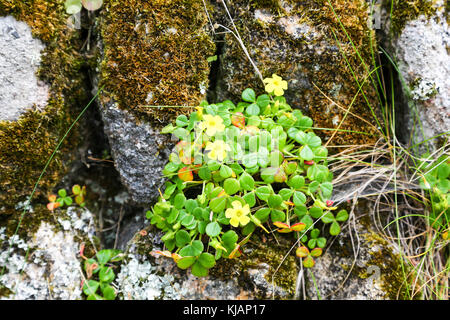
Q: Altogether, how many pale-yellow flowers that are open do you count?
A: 4